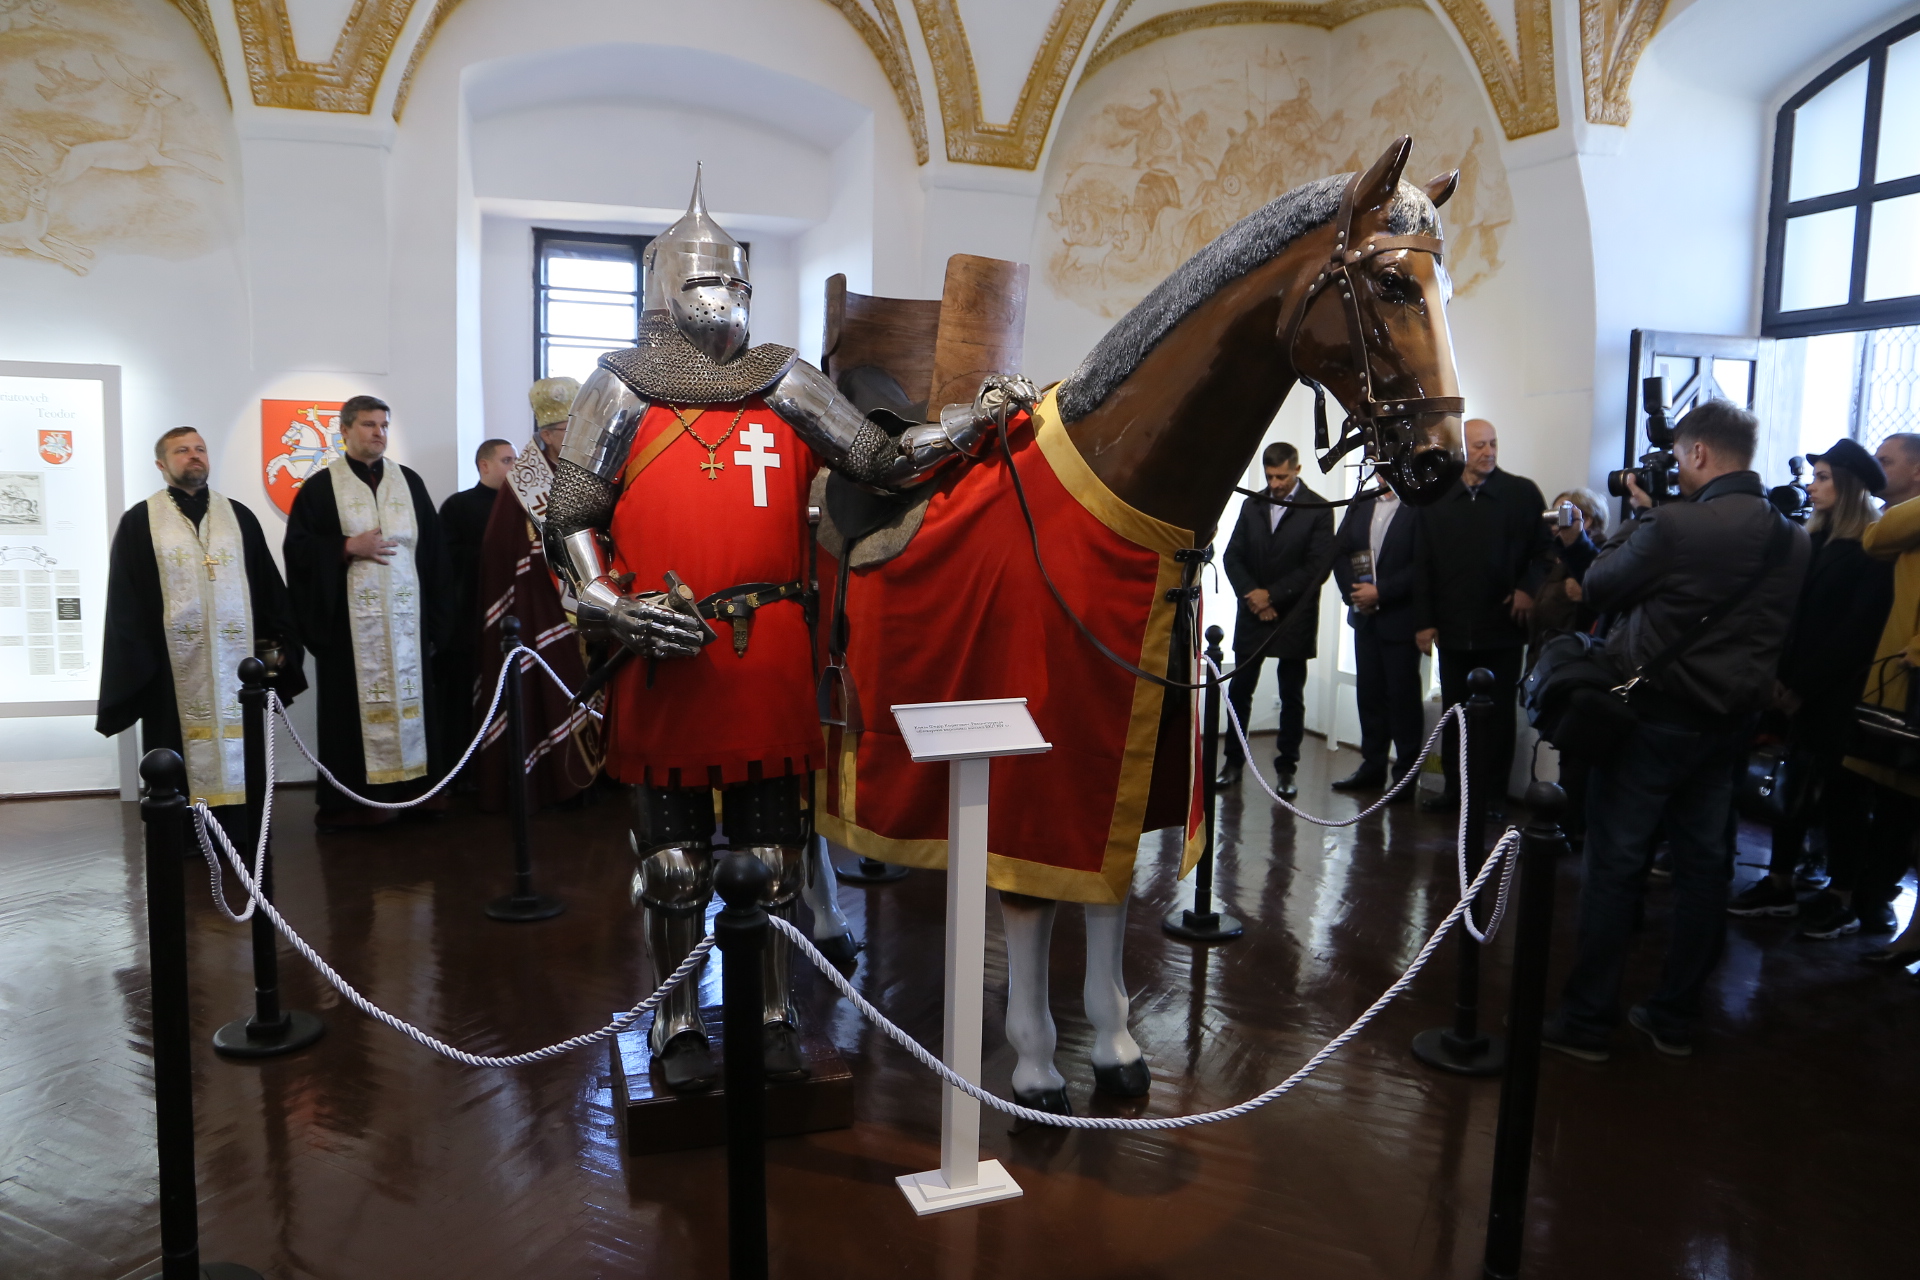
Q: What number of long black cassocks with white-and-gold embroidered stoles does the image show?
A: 2